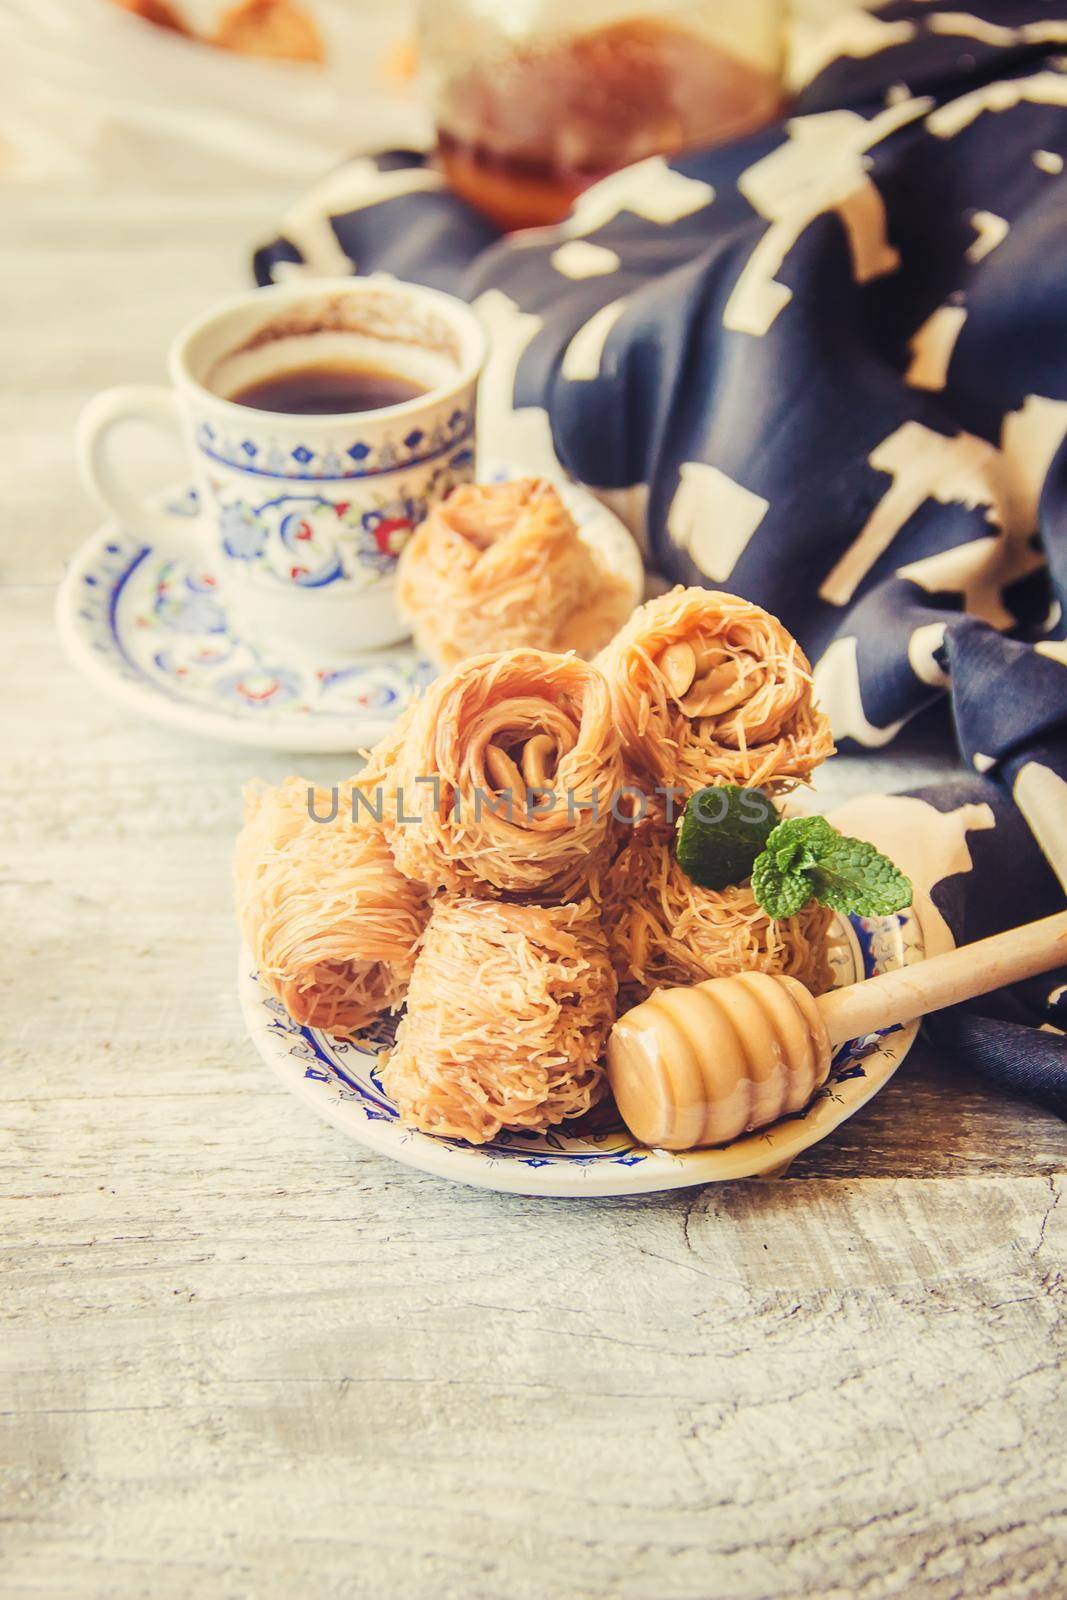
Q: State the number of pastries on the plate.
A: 5